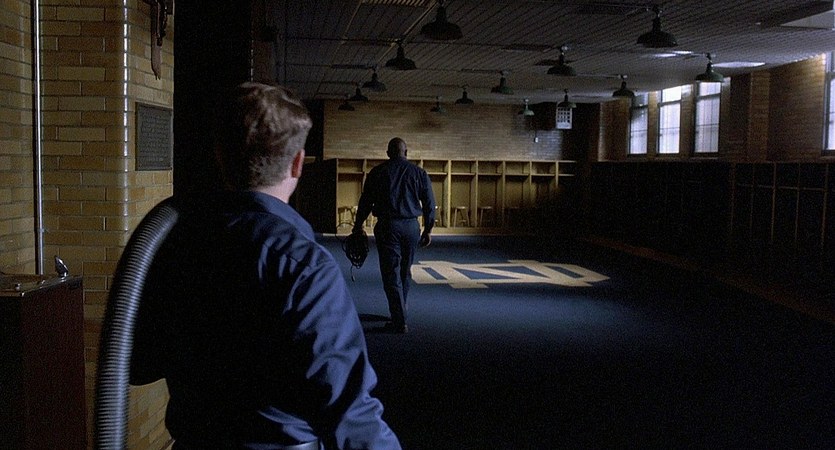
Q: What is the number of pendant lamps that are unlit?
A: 14